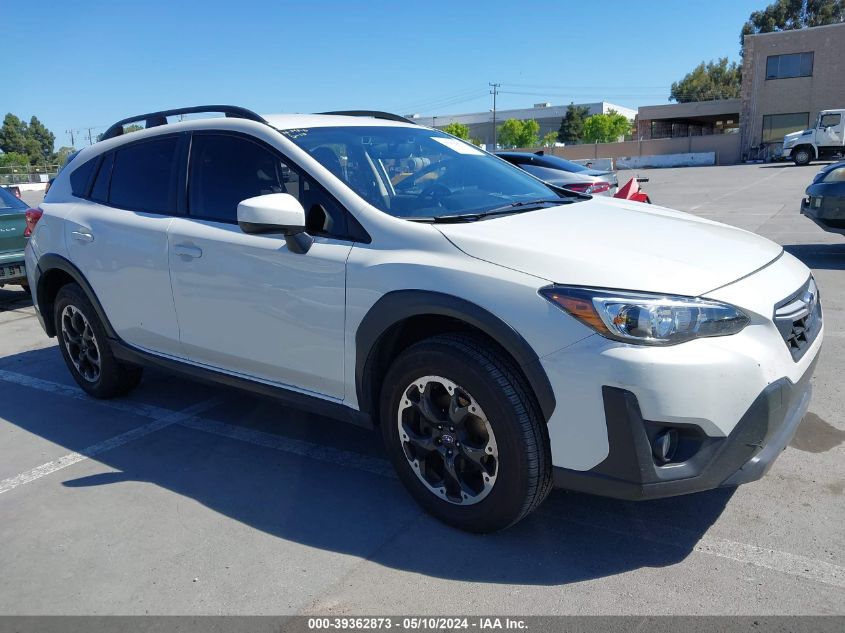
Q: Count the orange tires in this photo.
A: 0